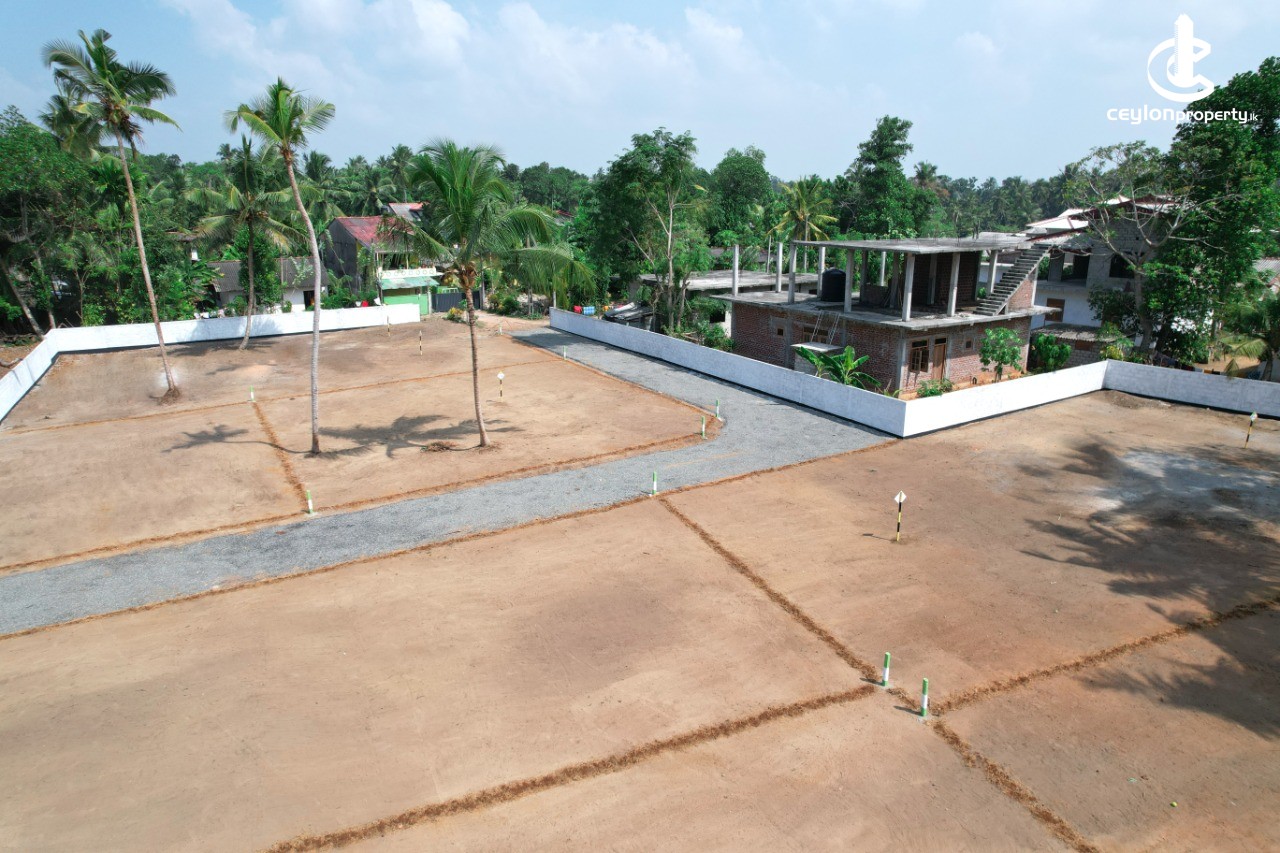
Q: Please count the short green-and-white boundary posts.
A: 9